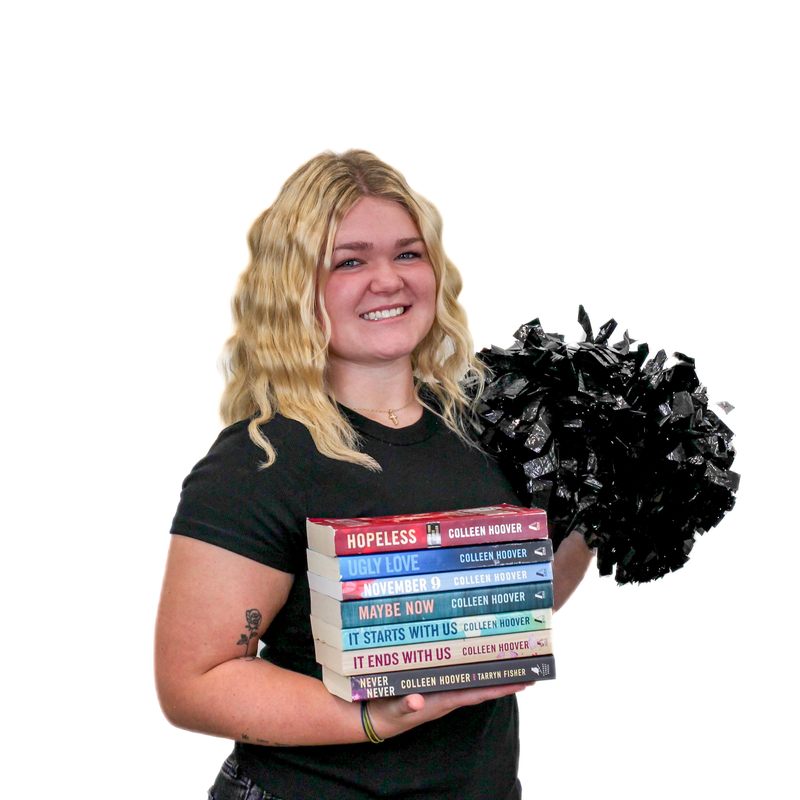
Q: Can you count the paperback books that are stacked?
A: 7